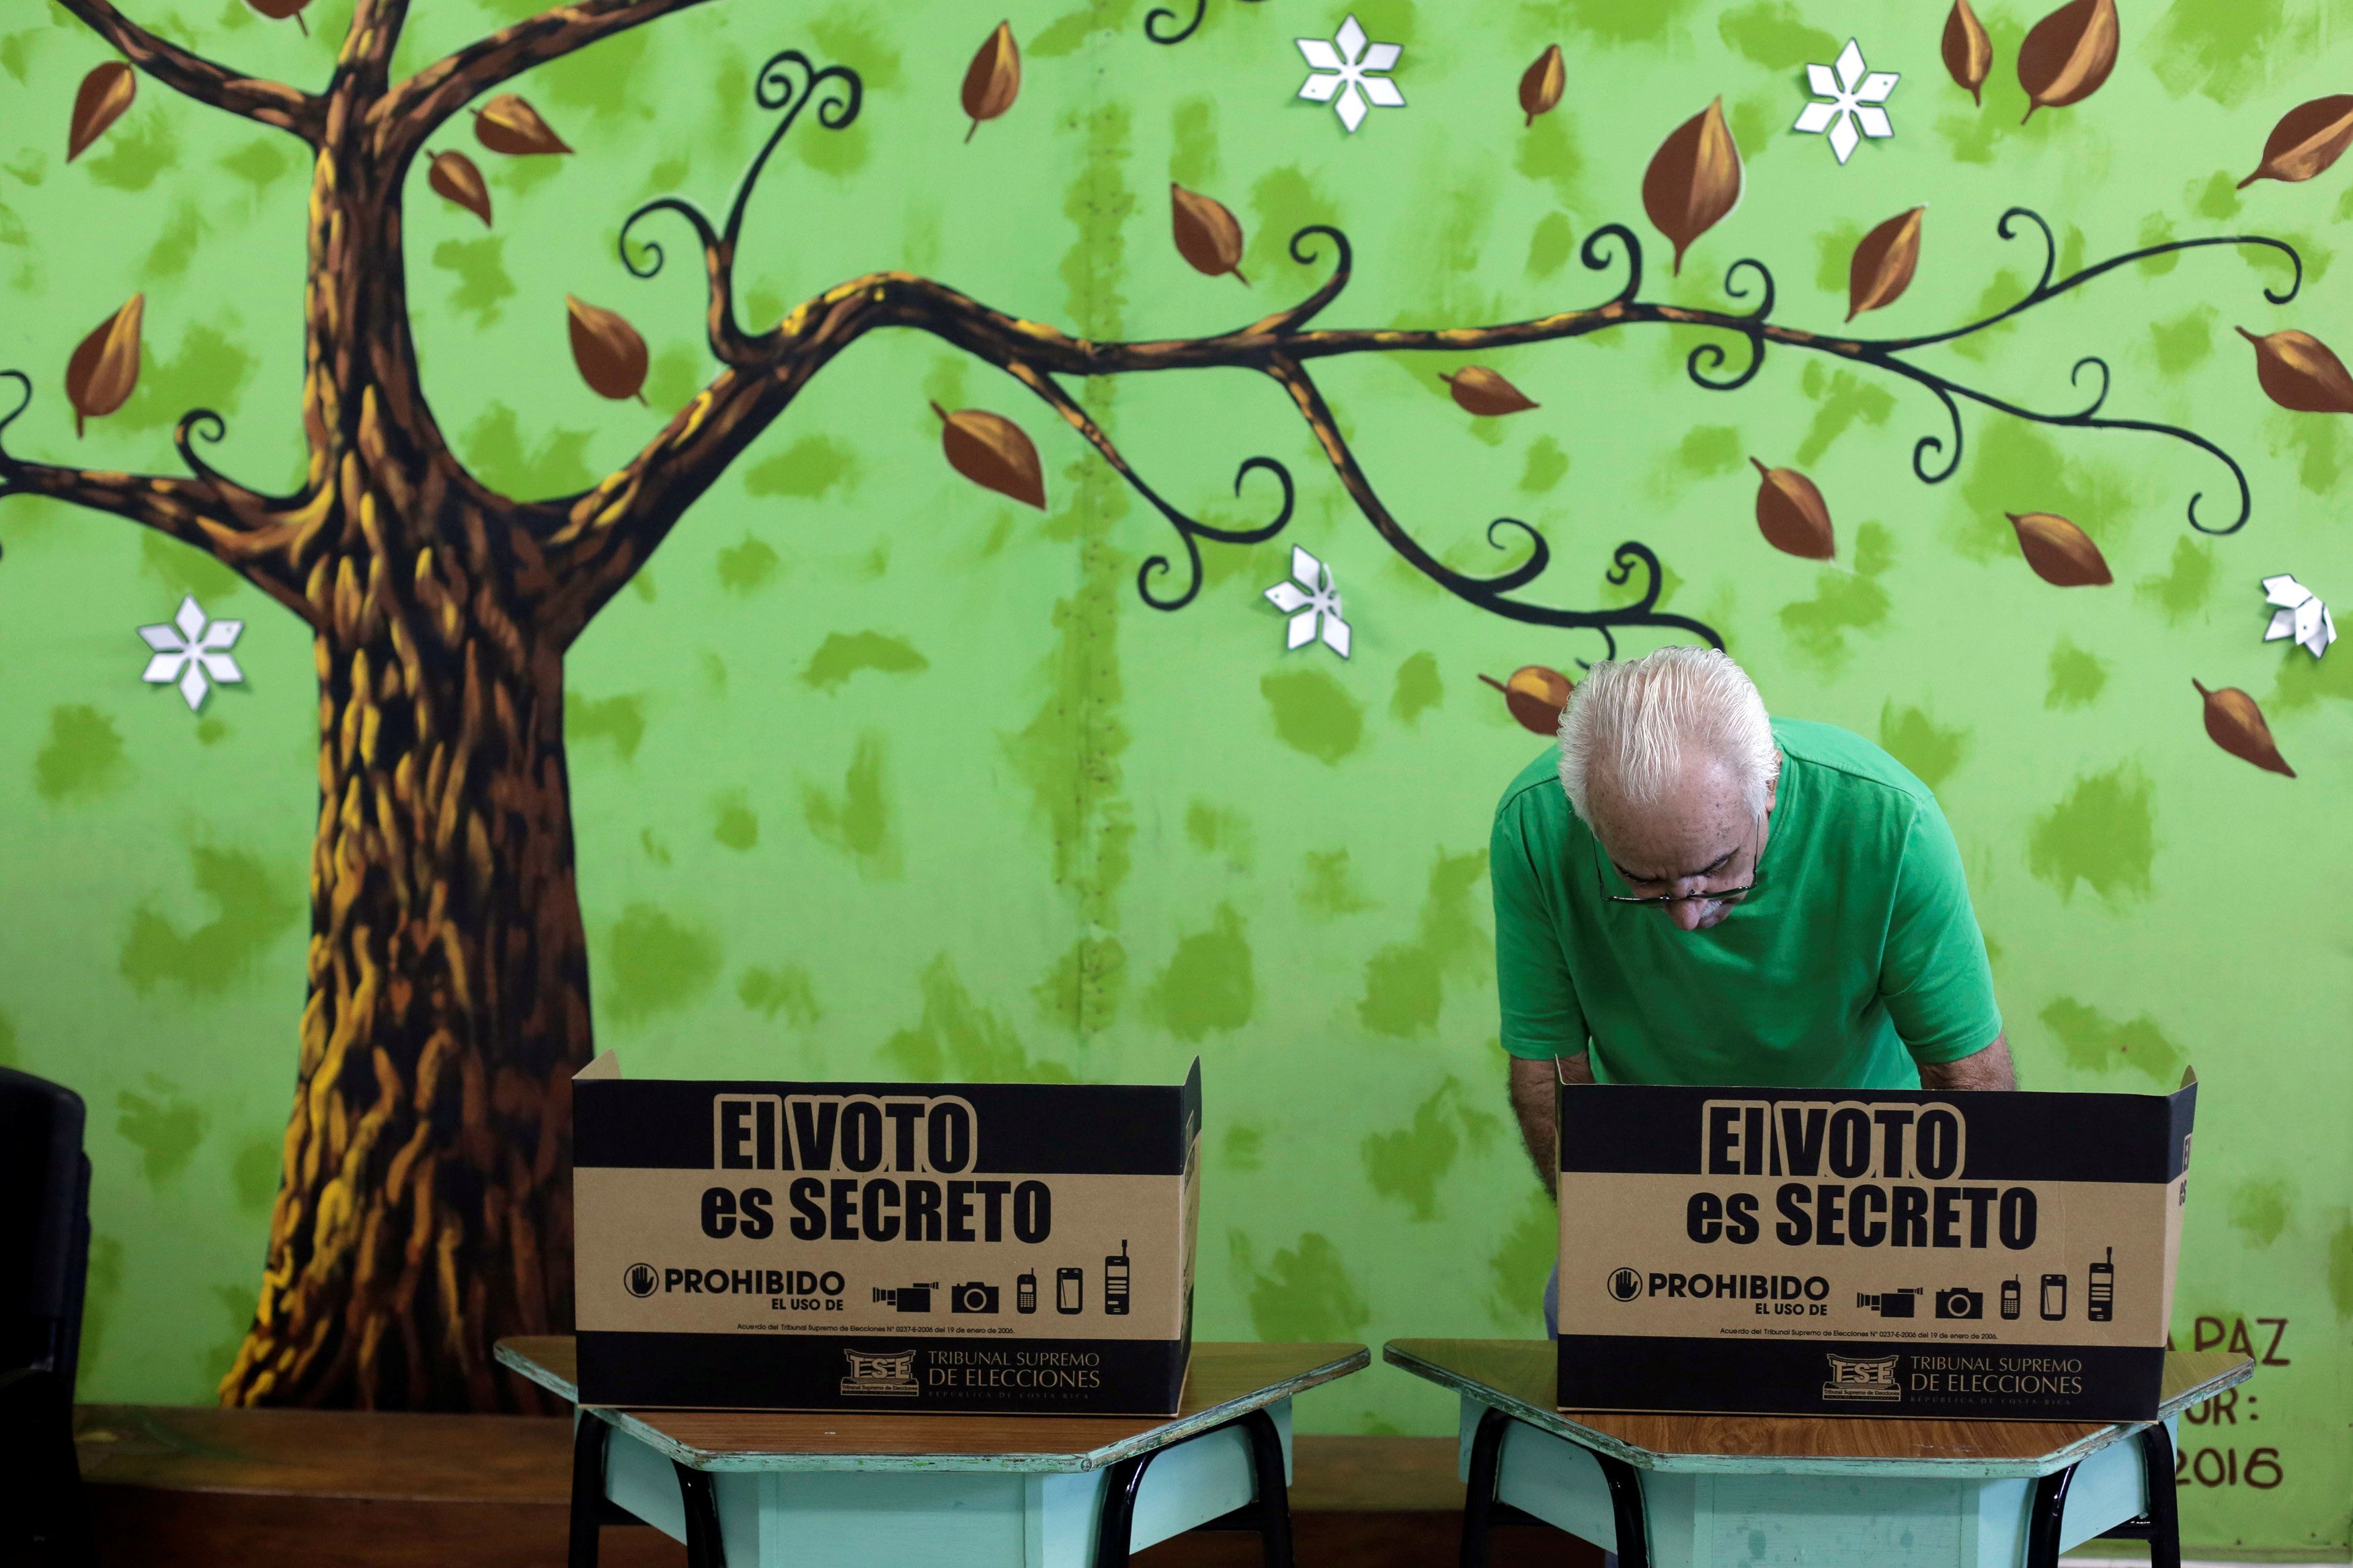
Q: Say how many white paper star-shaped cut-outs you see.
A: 5